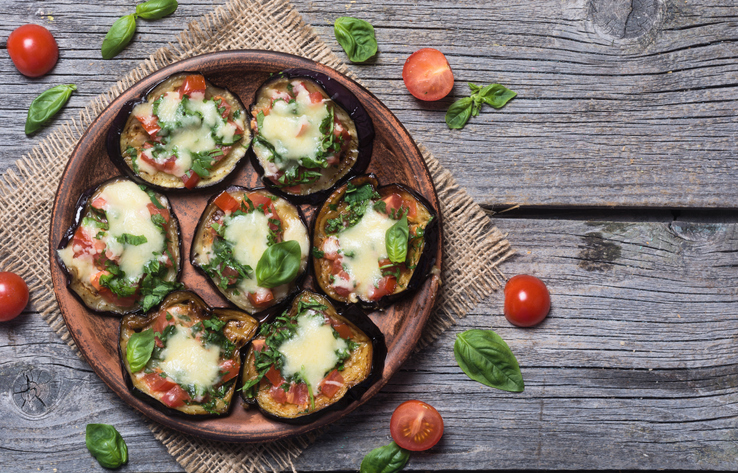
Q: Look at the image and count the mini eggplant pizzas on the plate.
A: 7